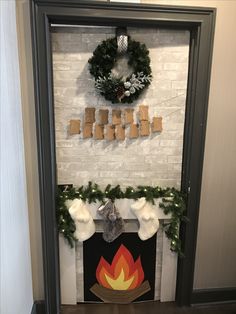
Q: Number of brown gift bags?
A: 13